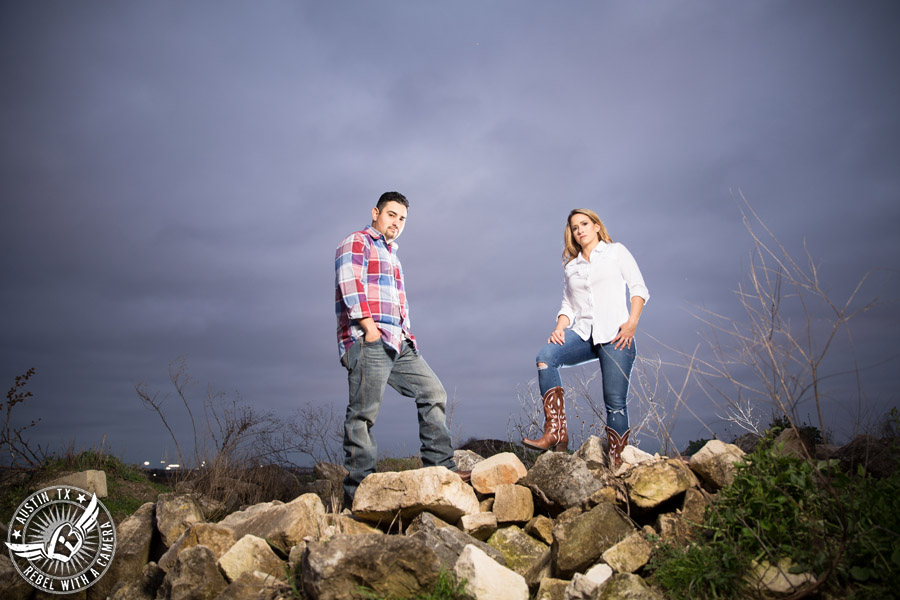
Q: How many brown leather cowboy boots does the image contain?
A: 2